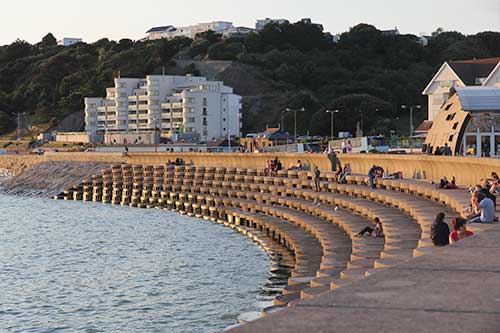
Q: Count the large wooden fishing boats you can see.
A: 0